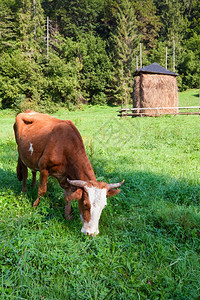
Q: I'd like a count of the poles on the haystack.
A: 4